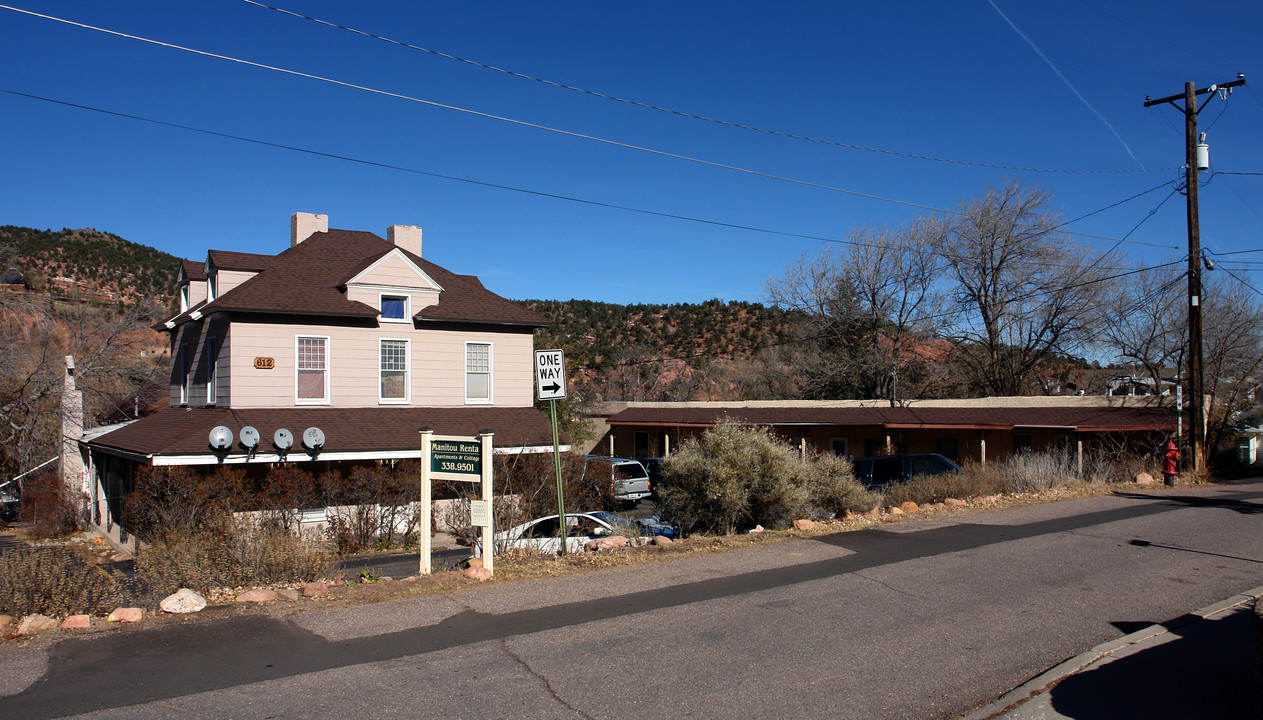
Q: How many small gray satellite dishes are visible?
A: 4